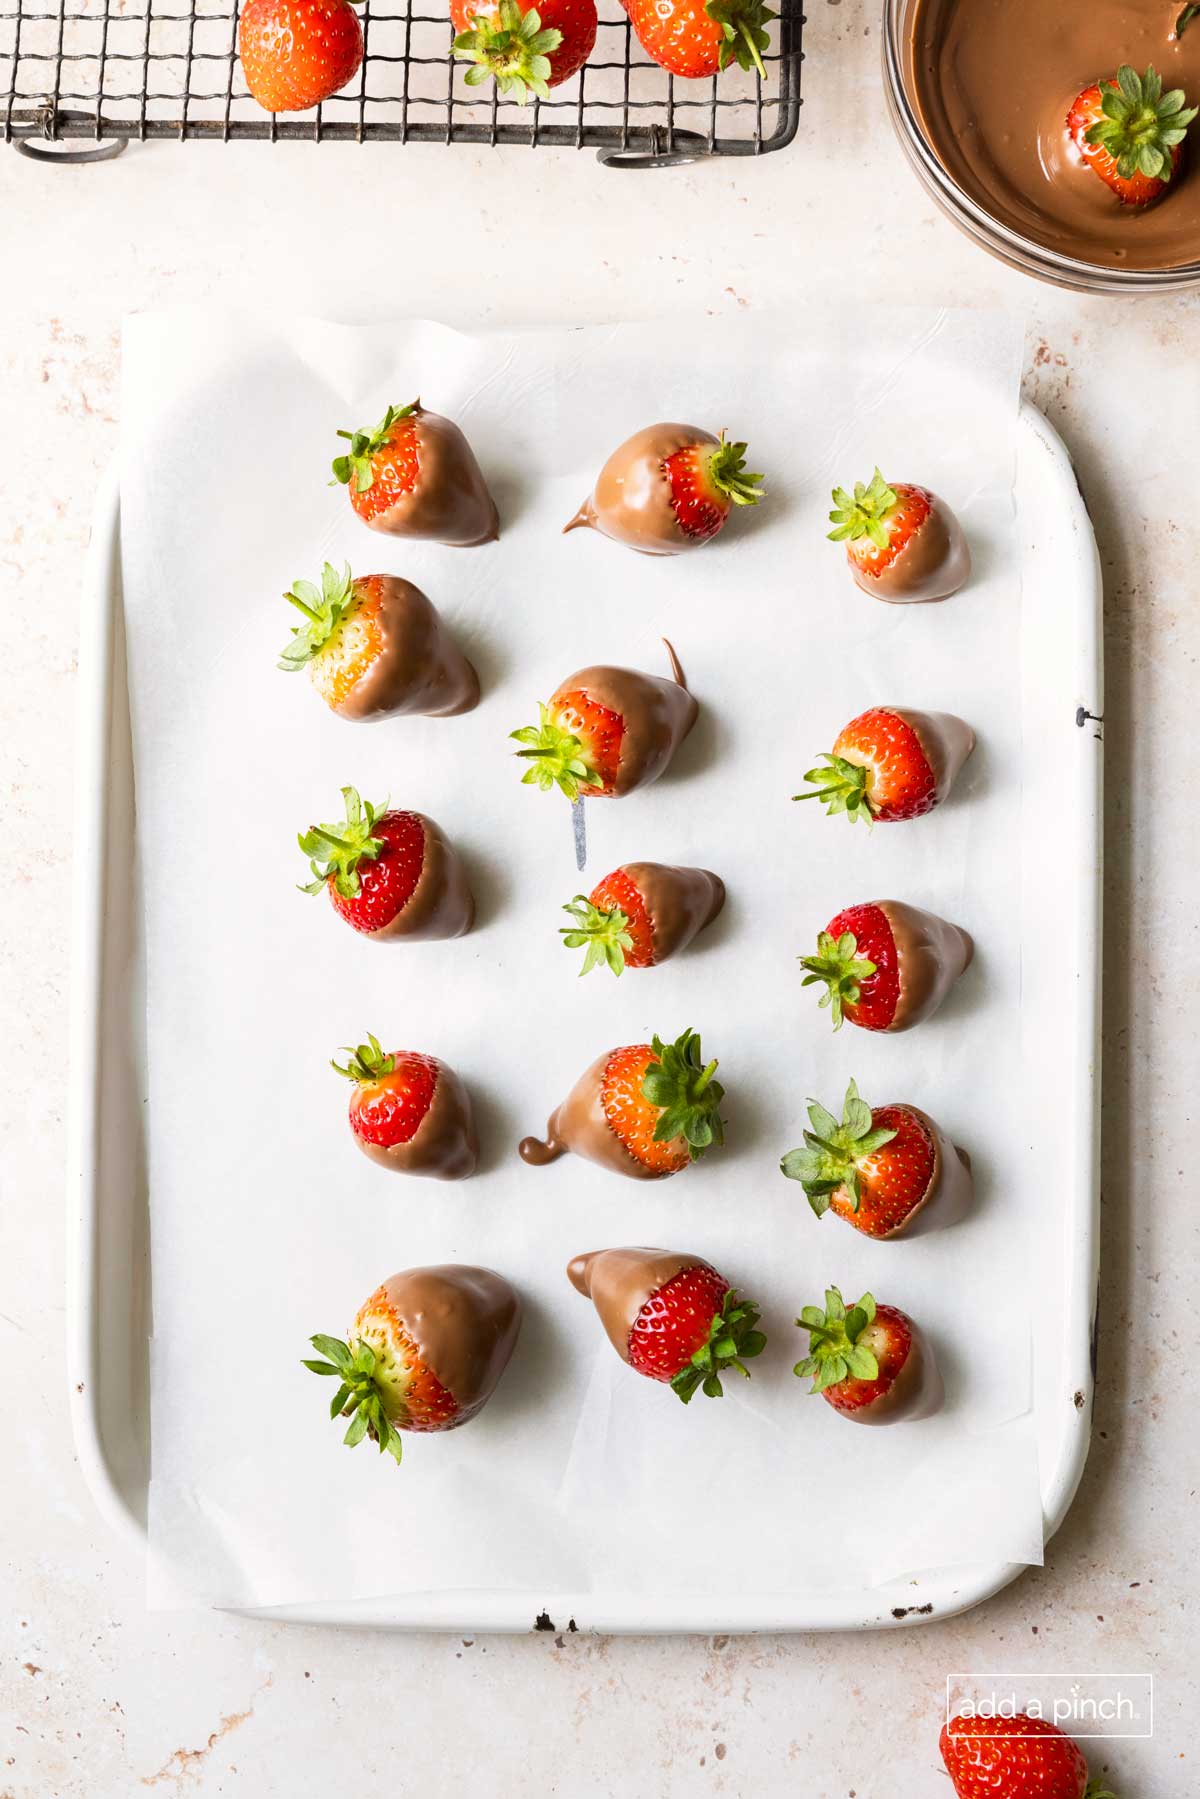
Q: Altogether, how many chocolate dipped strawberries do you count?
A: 15